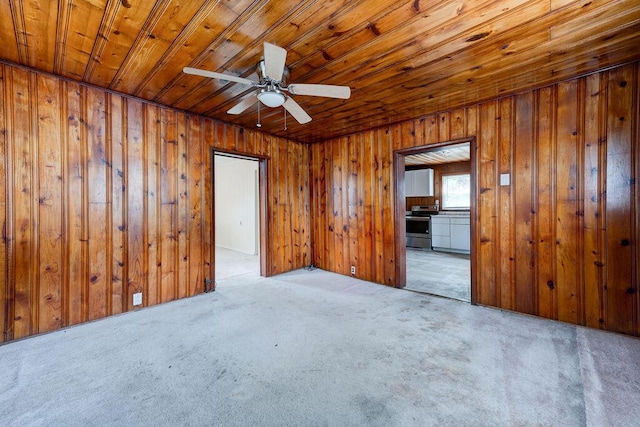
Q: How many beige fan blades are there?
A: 5